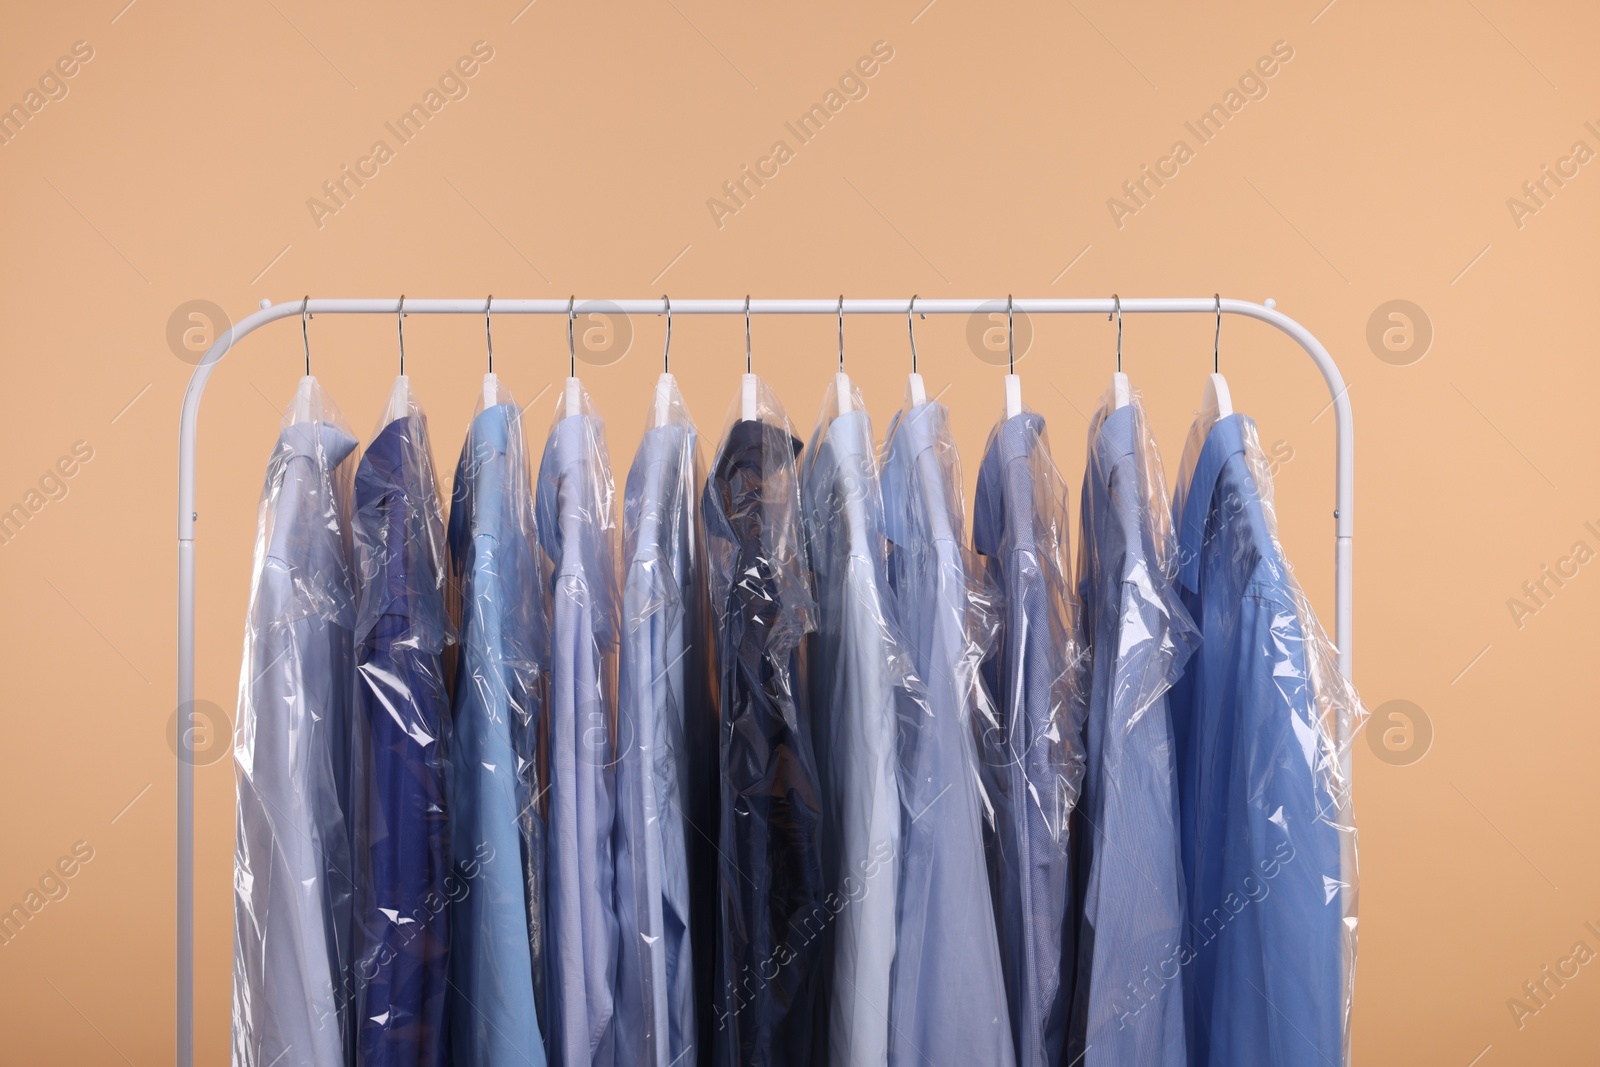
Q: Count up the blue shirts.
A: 11